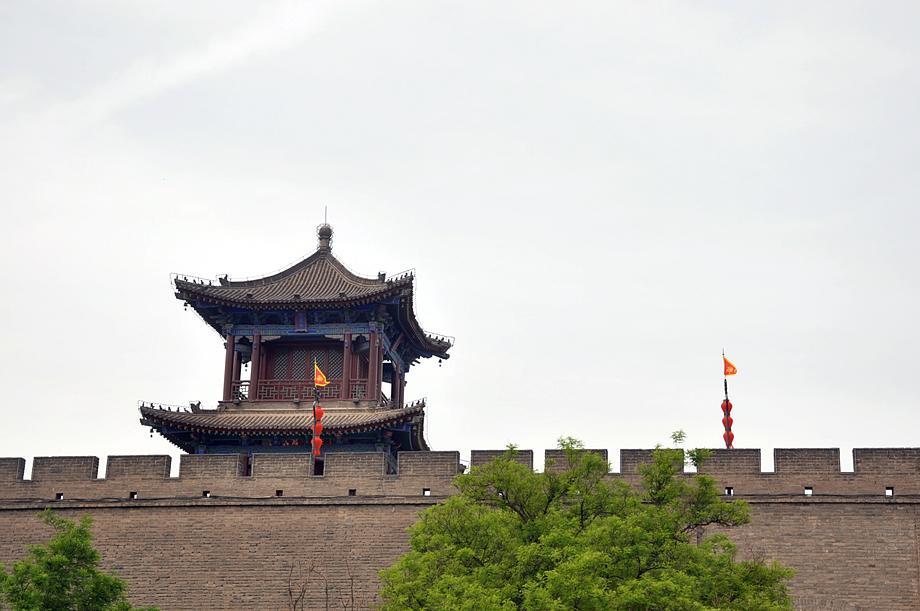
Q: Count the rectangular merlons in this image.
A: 13